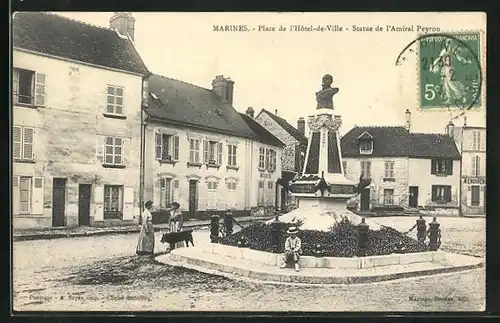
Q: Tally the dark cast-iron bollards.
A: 6